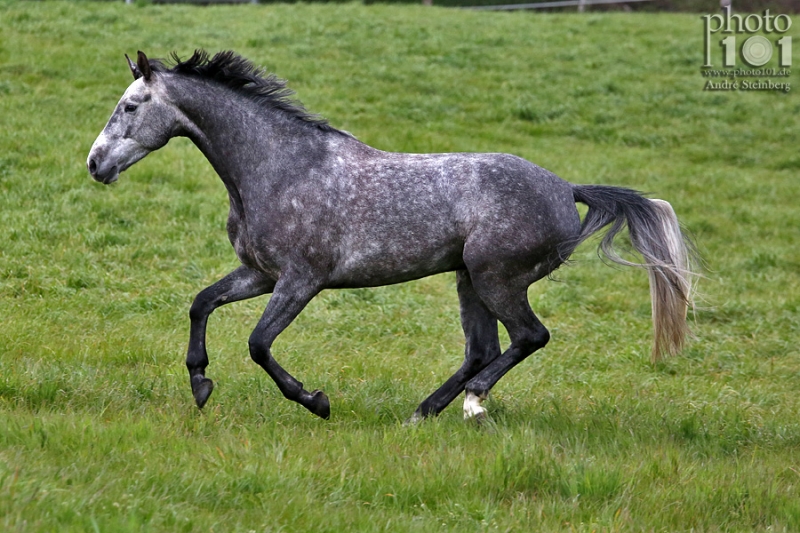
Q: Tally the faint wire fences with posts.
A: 1